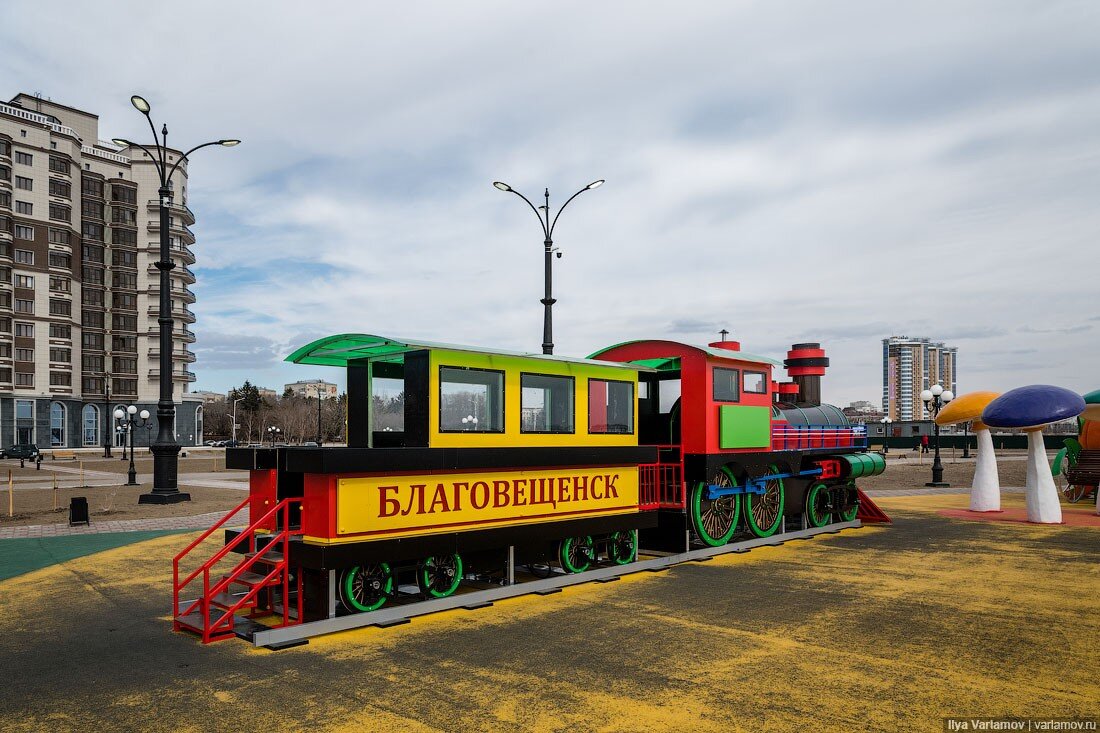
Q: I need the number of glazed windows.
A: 5